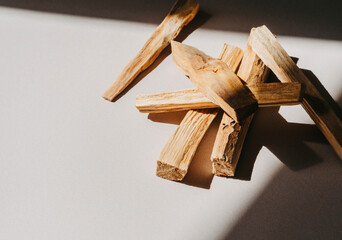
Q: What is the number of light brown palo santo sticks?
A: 6